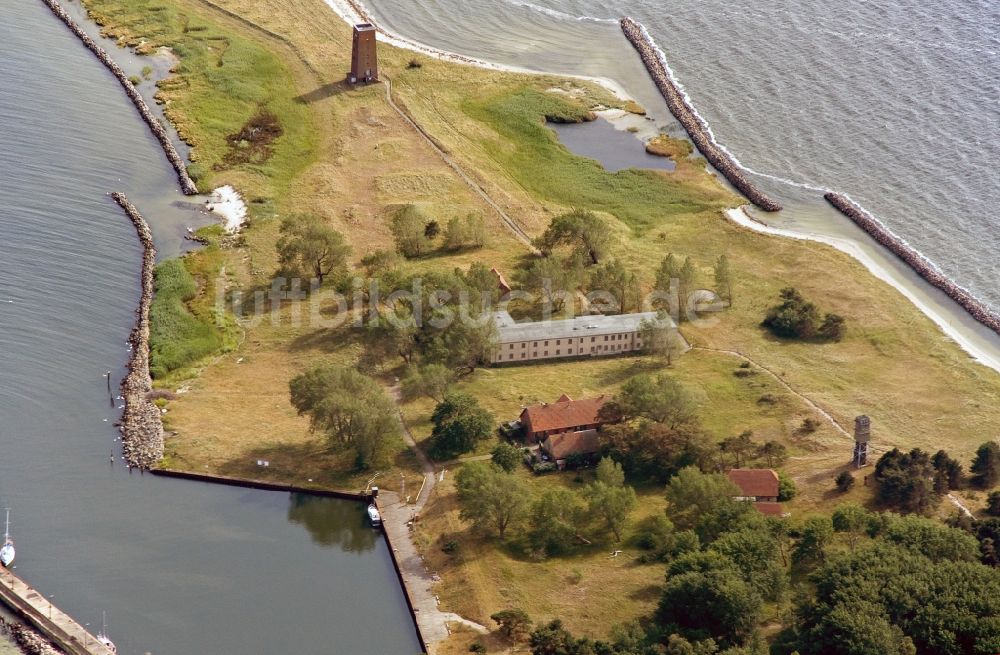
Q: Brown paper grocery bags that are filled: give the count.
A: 0